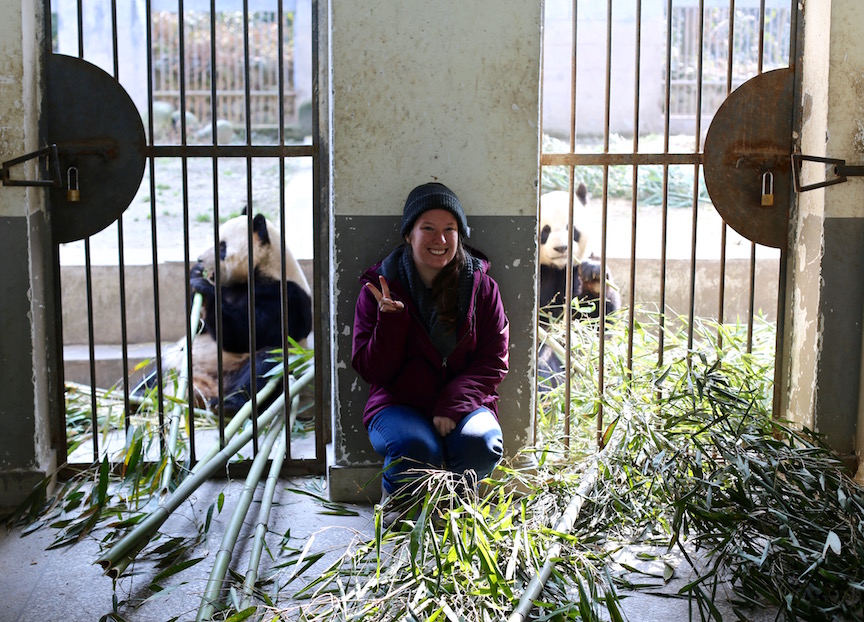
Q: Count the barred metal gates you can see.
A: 2